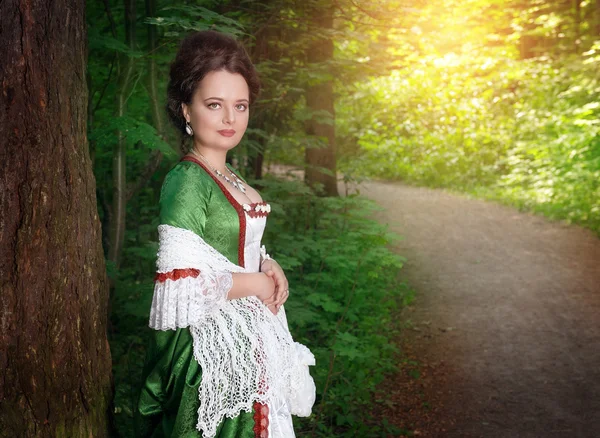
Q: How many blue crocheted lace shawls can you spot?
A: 0